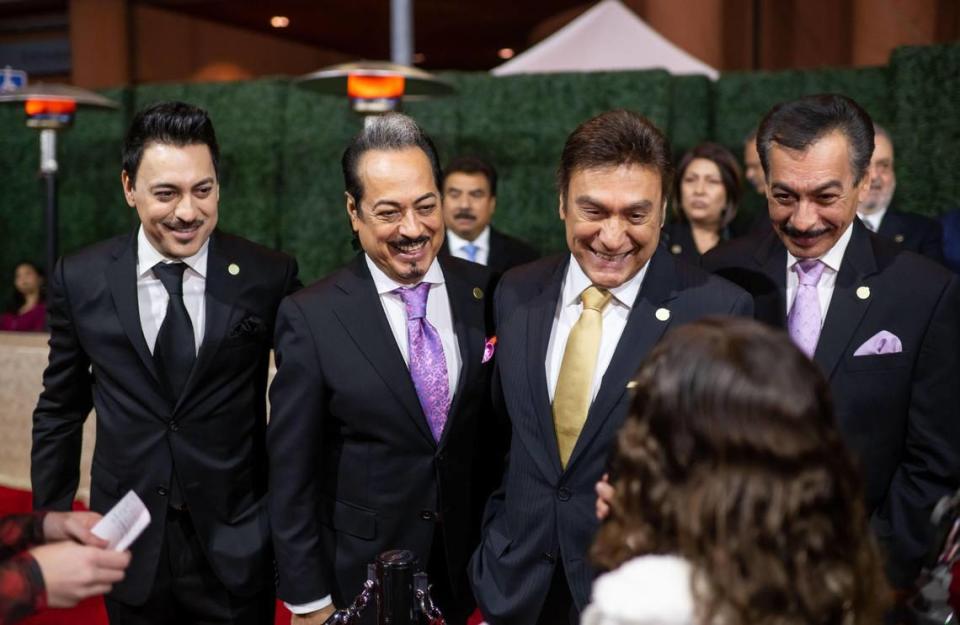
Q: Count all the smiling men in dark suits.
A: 4